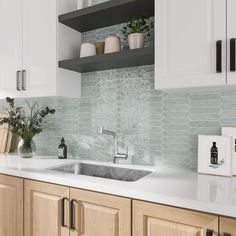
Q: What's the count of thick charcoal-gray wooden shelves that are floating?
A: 2